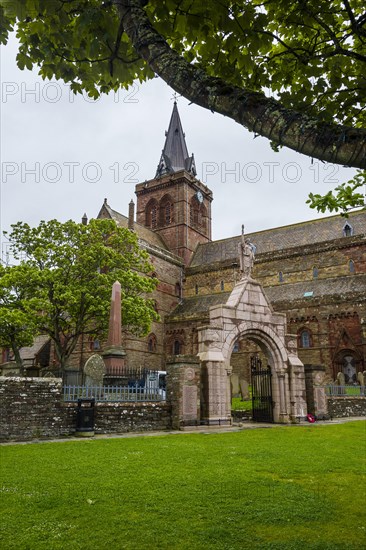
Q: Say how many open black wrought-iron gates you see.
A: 1